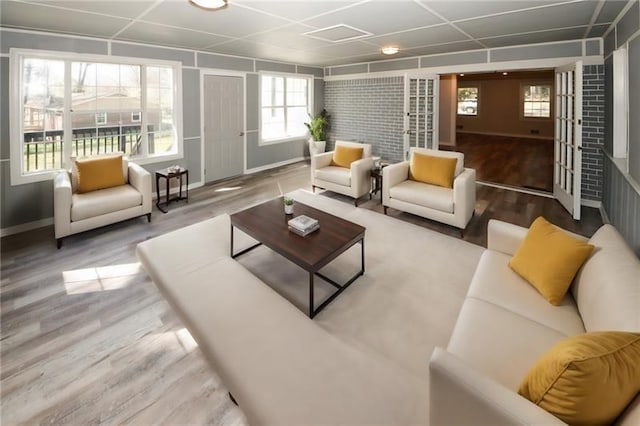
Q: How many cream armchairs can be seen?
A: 3